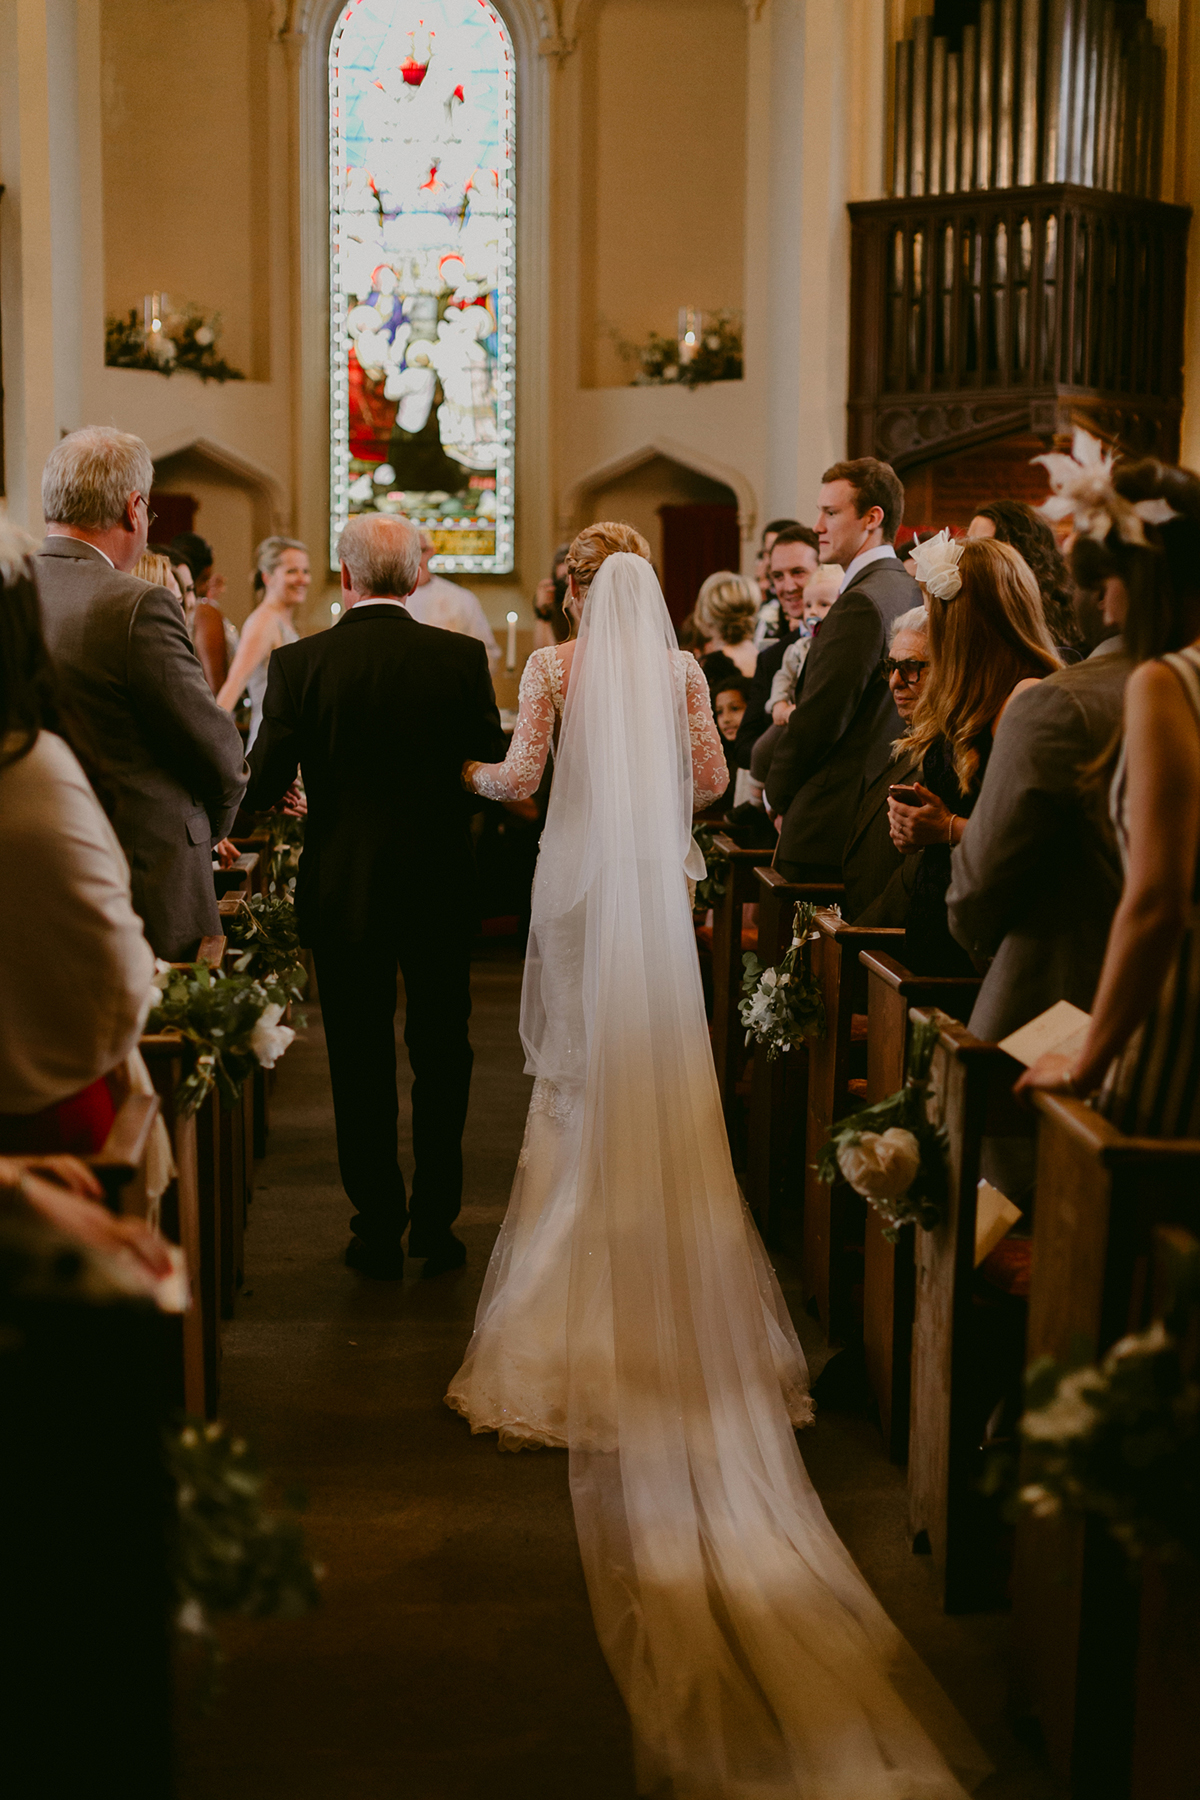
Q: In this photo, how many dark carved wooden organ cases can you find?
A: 1